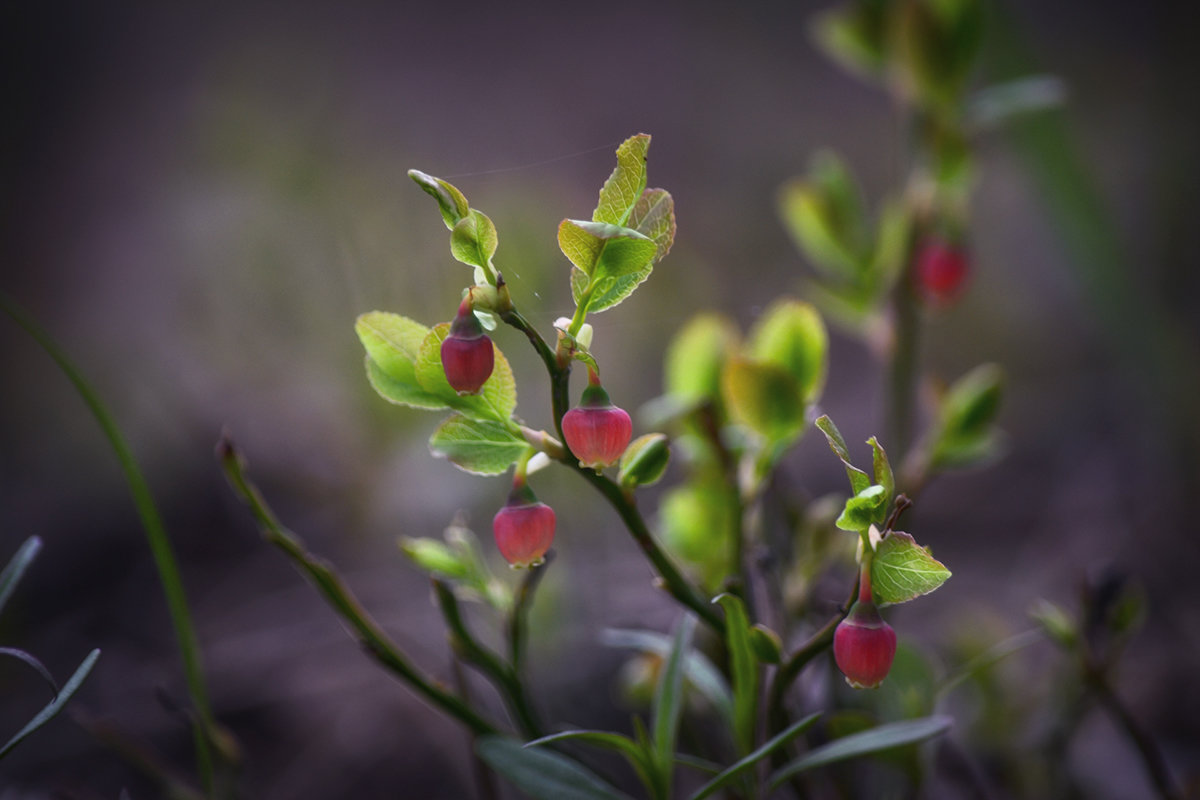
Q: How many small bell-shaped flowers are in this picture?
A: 5